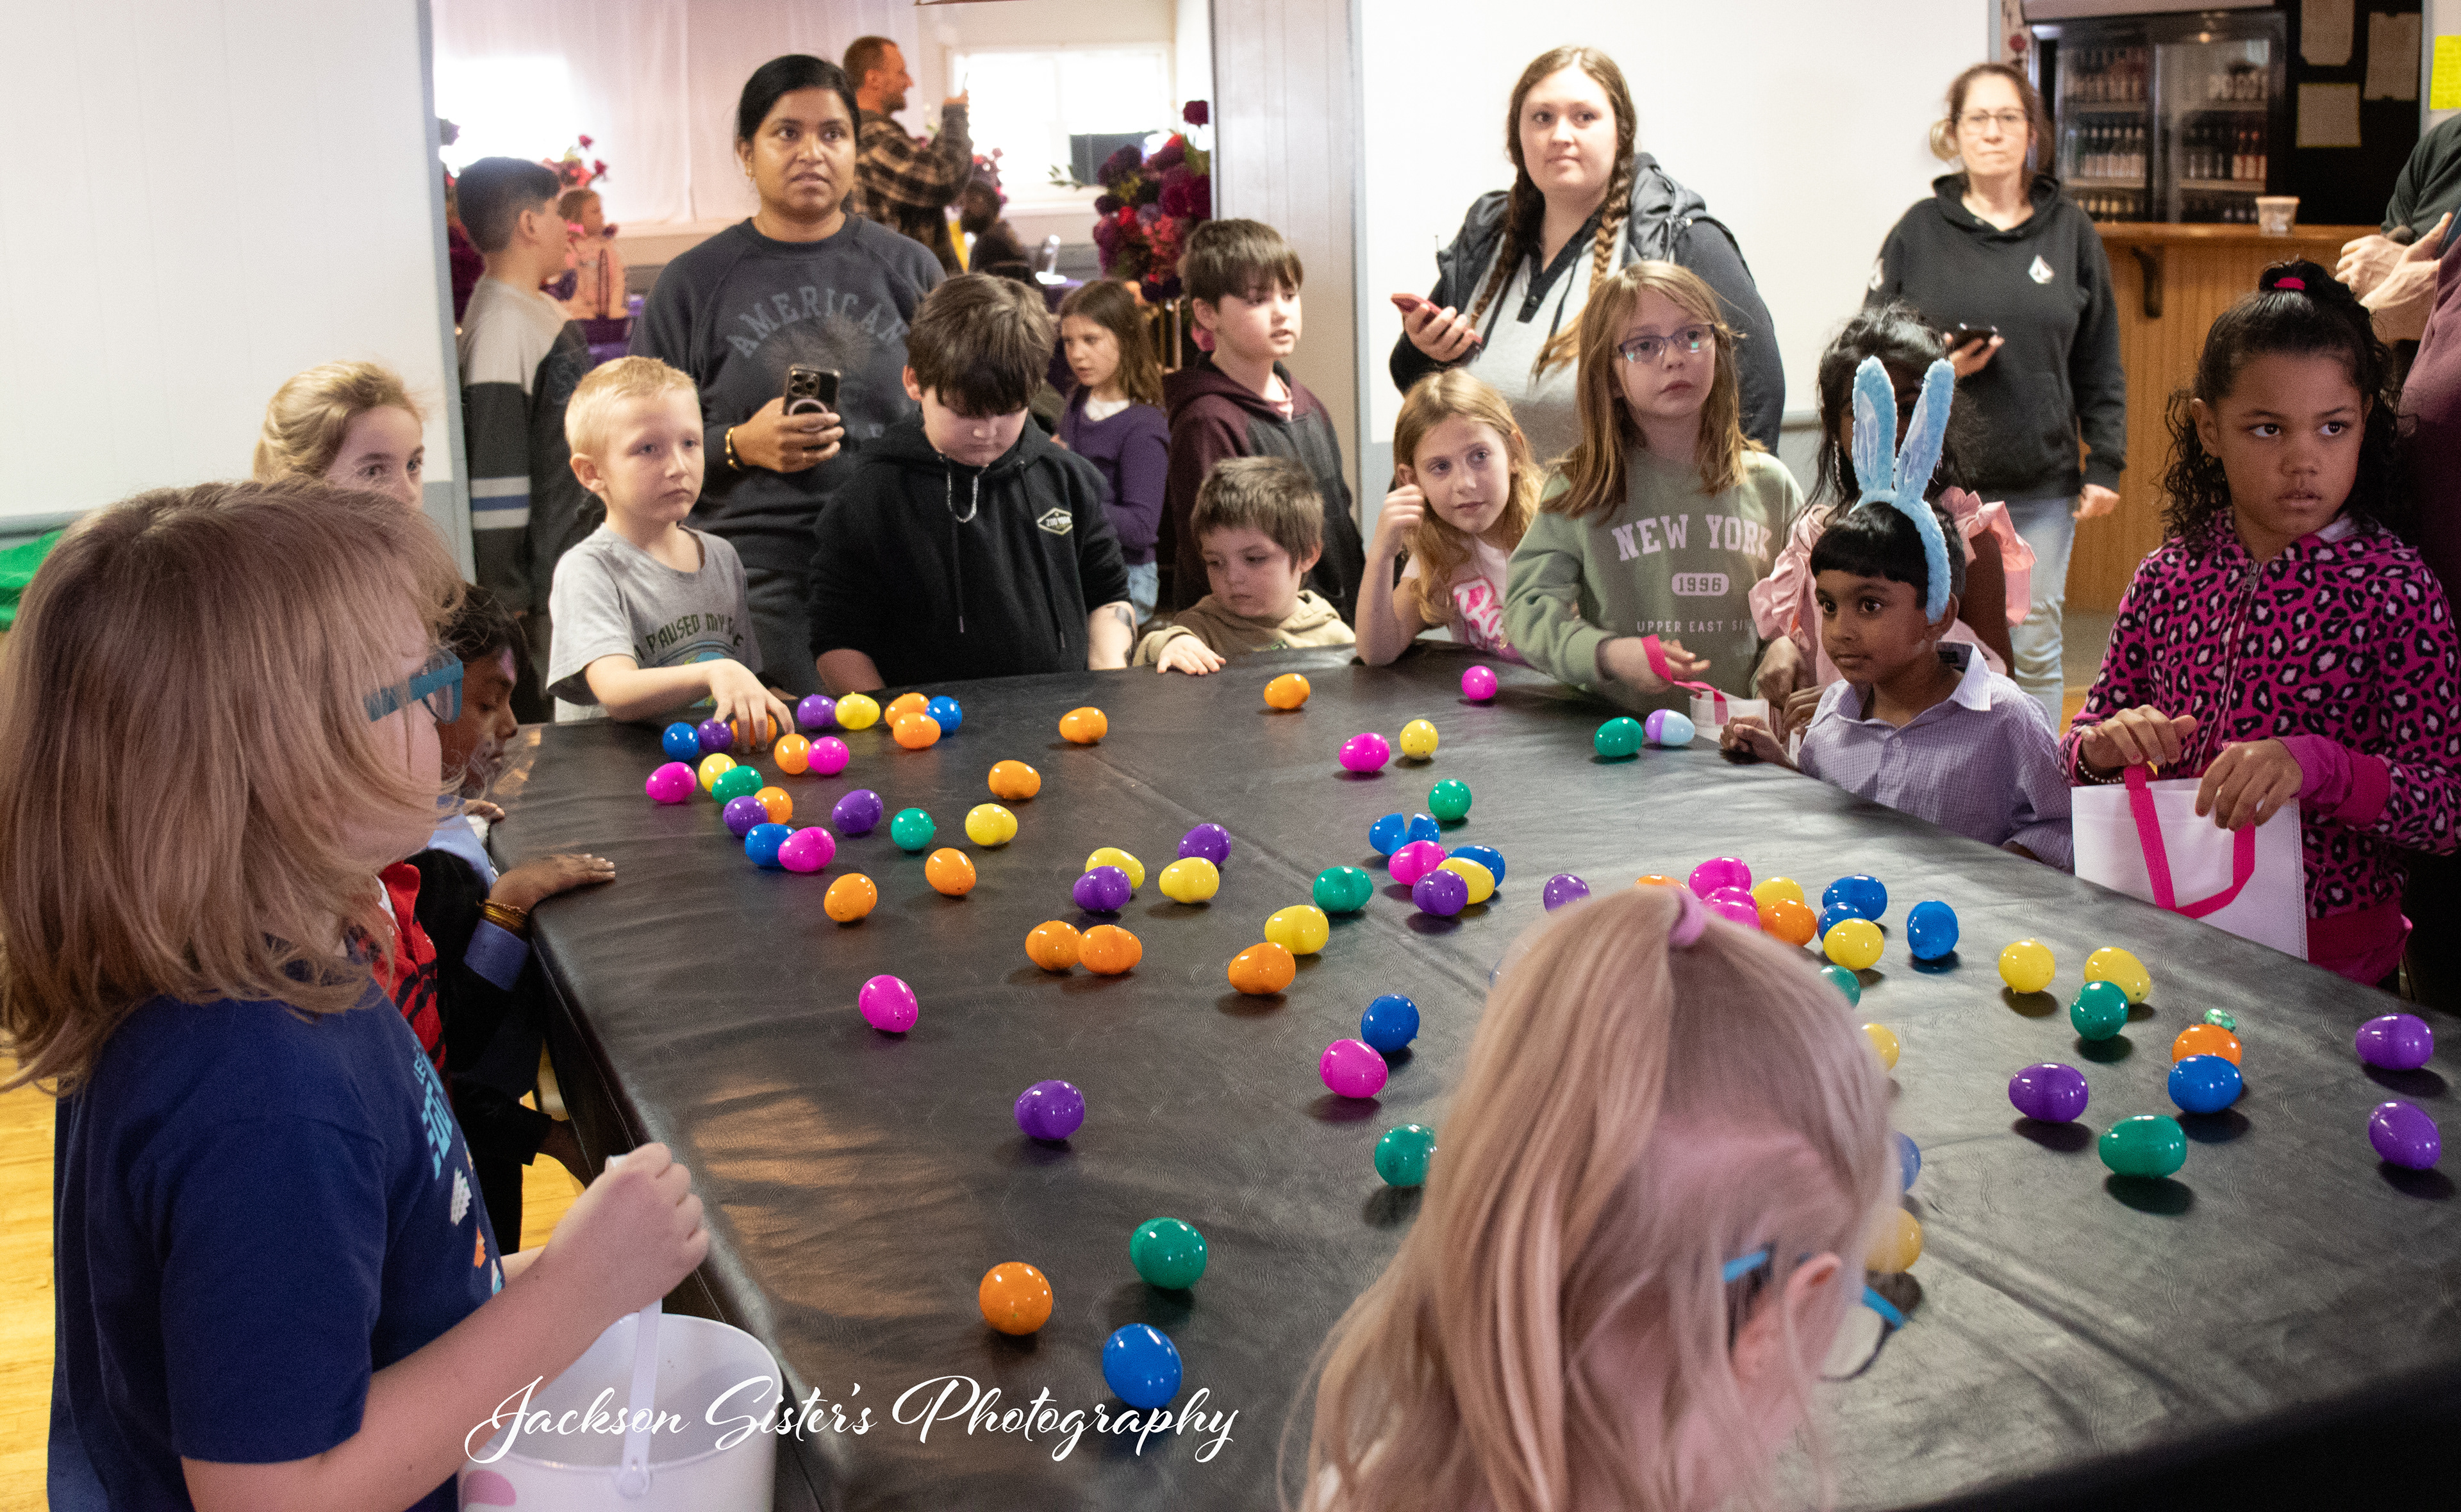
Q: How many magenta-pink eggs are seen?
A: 11